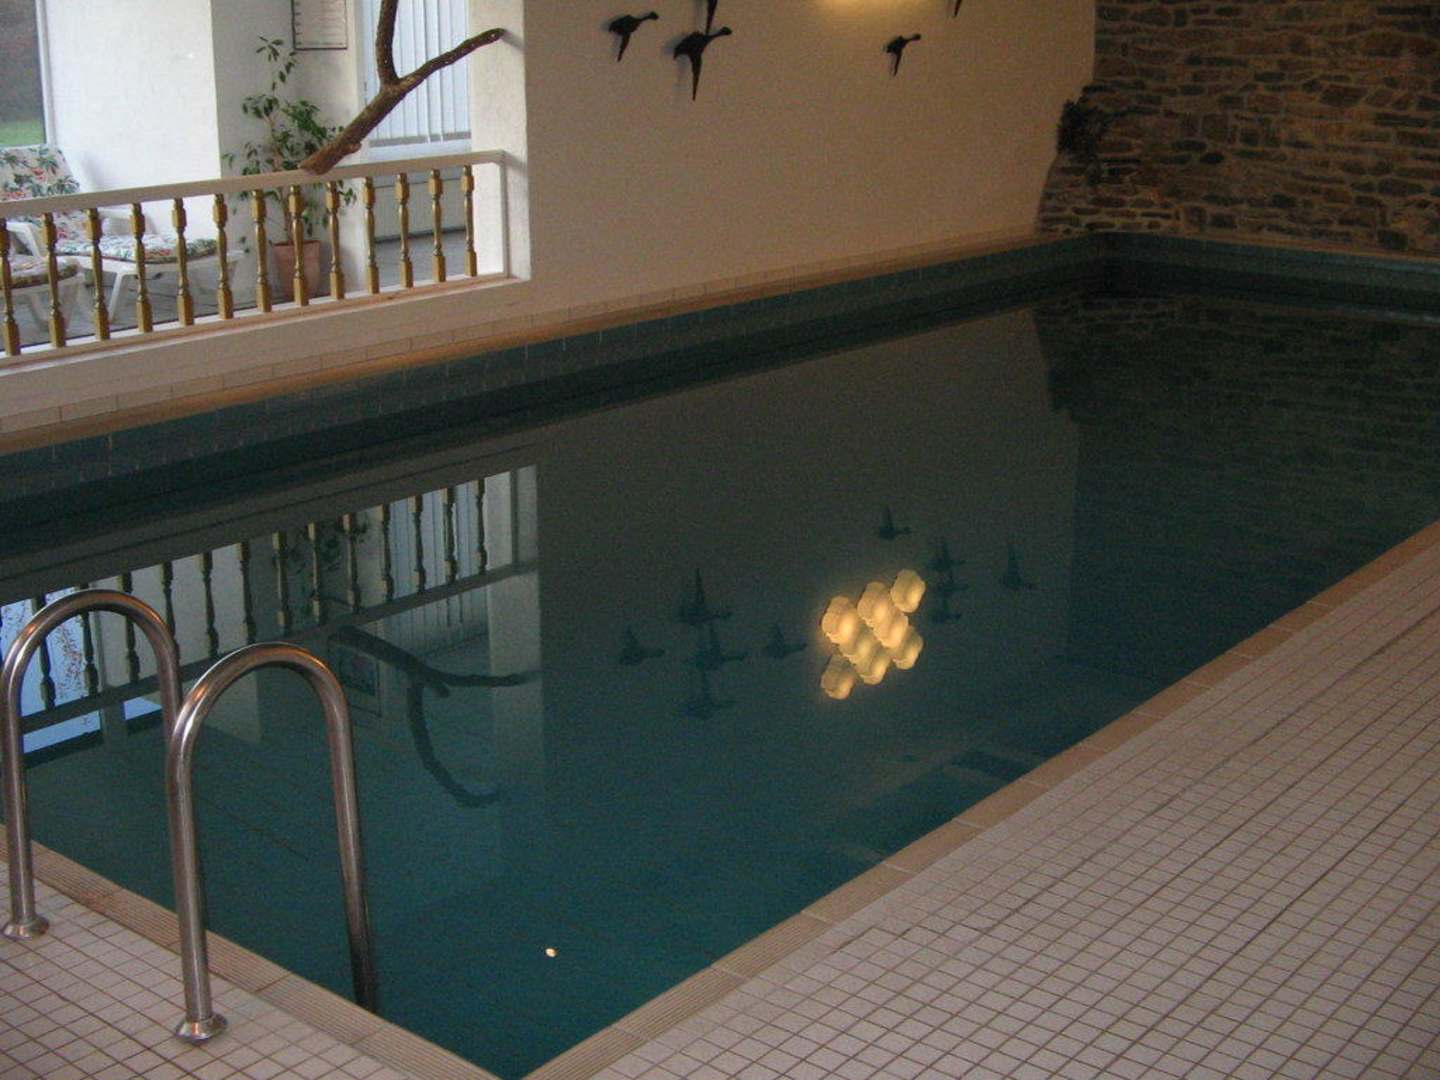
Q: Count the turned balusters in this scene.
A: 13